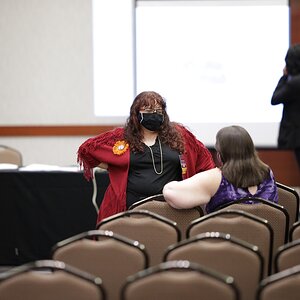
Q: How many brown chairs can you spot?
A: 13